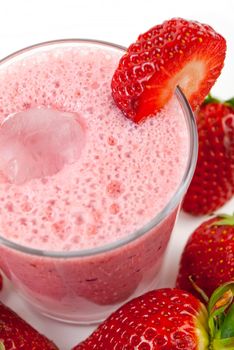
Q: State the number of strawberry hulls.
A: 3